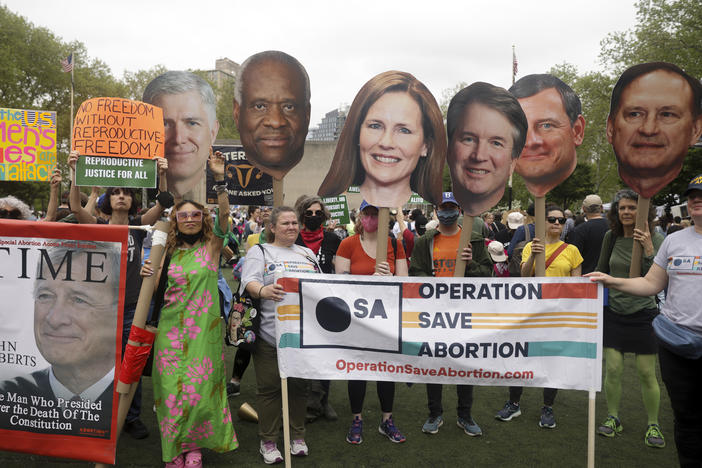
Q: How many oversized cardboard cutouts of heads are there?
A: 6